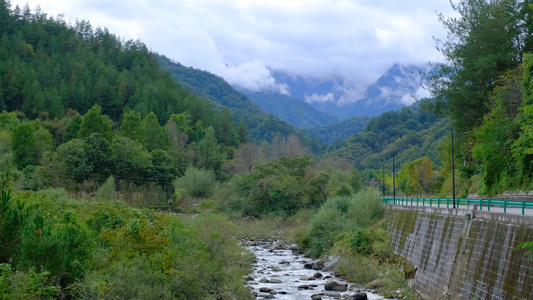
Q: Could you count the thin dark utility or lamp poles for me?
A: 3